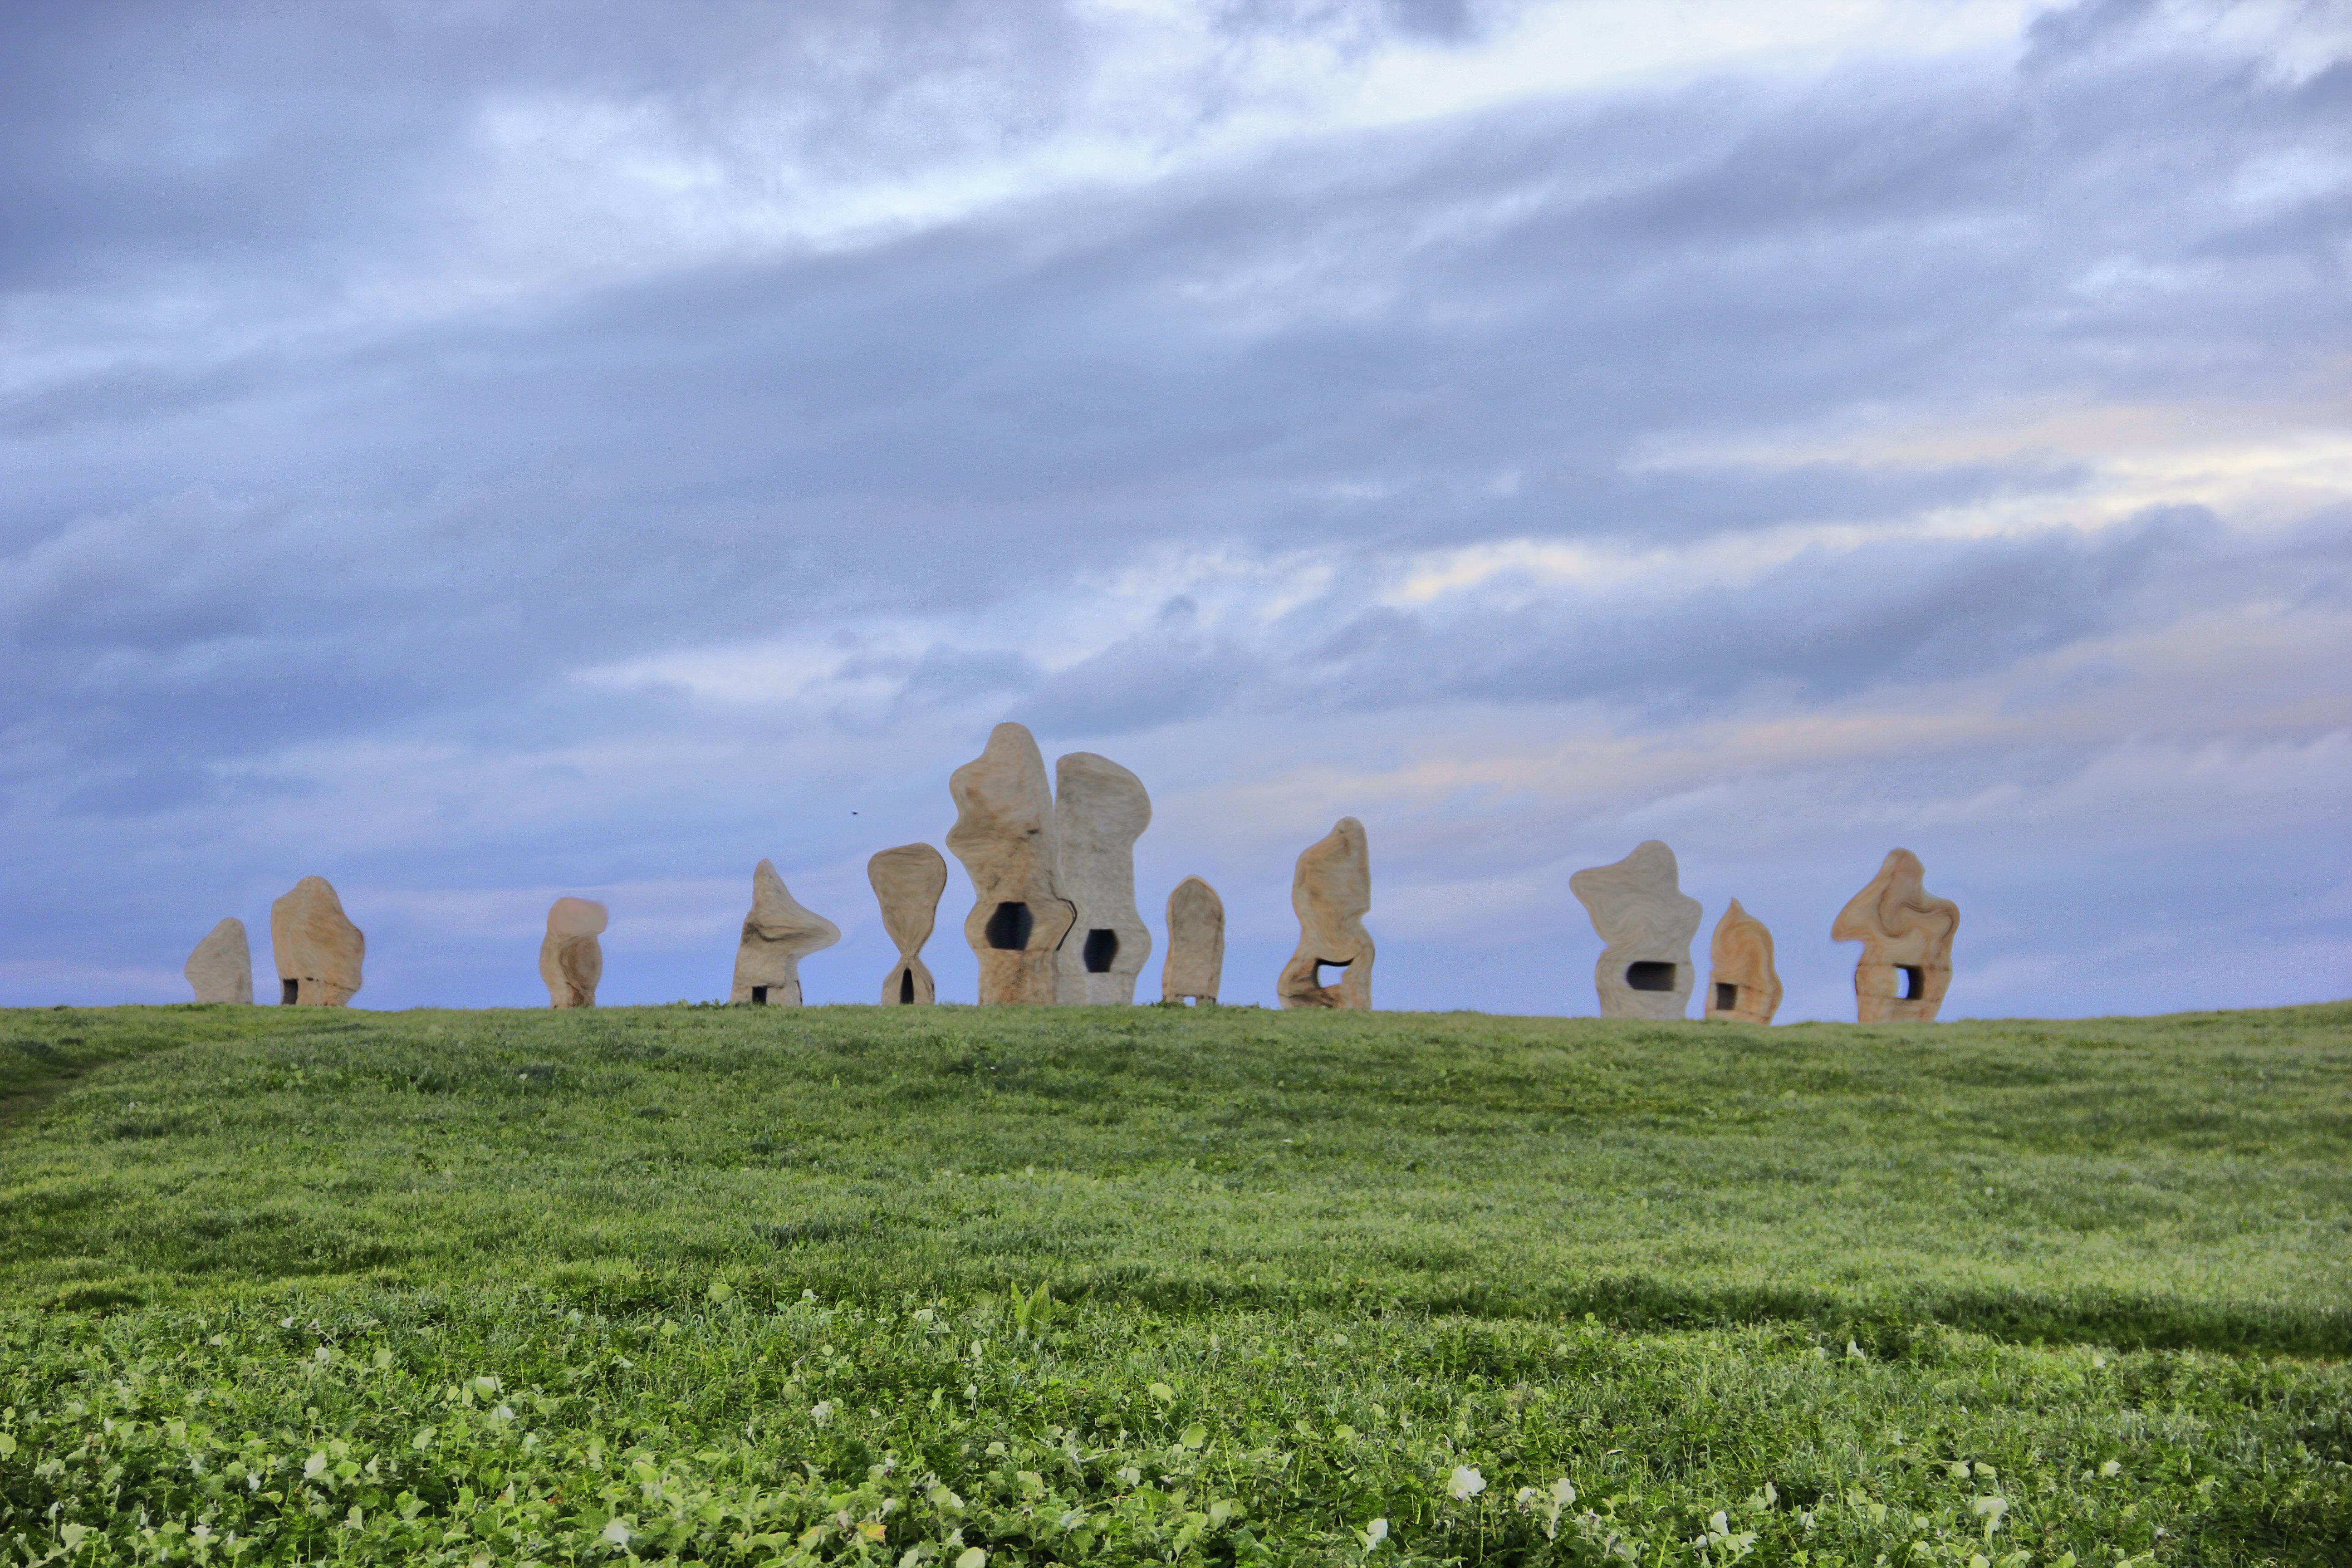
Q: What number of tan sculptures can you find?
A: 12